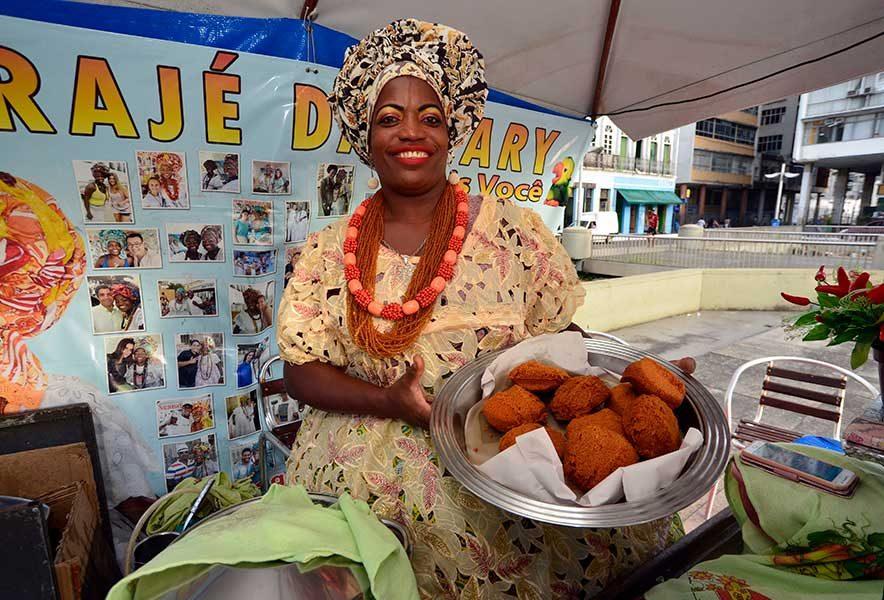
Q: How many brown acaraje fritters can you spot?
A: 9